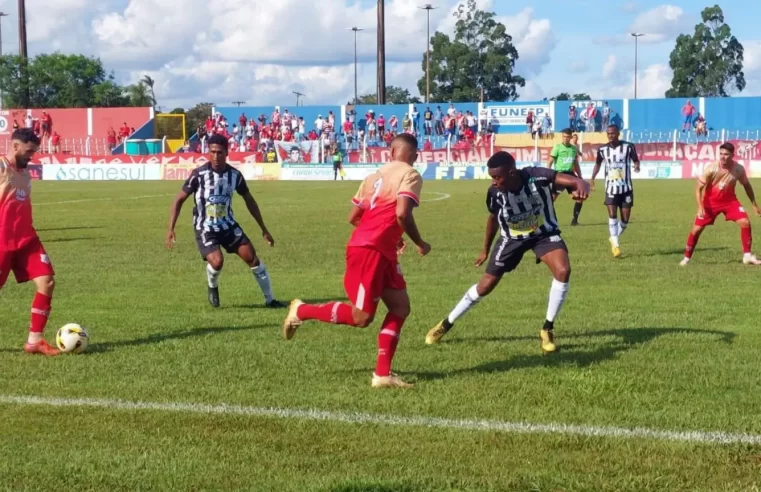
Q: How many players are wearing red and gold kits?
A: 3